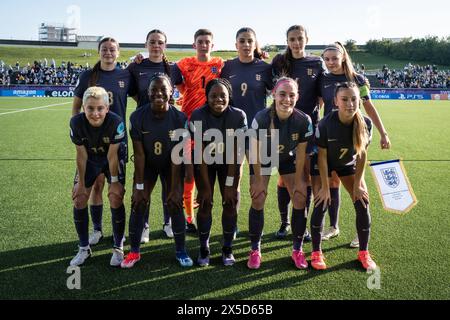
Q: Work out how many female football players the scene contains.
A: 11